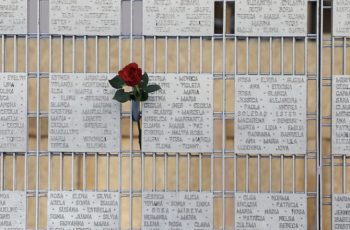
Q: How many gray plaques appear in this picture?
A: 15